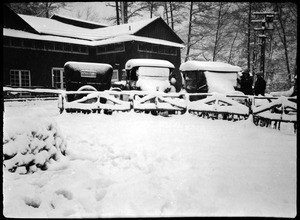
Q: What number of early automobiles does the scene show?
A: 3